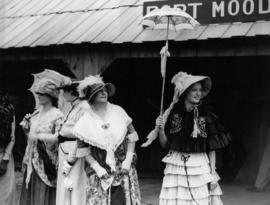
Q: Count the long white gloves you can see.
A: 2